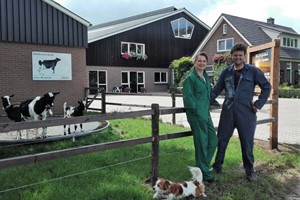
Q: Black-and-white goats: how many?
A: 3